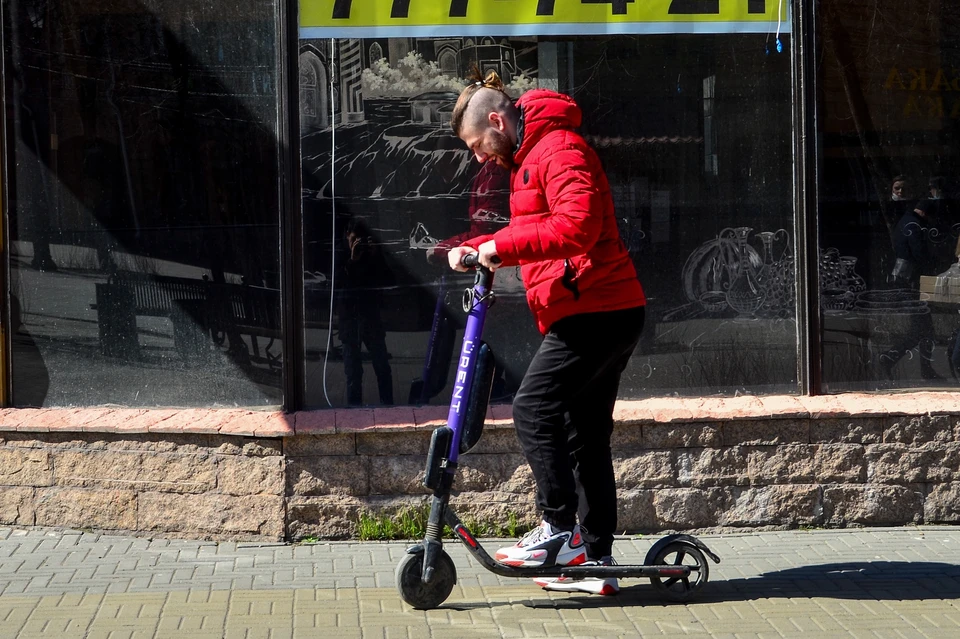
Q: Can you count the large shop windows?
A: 3